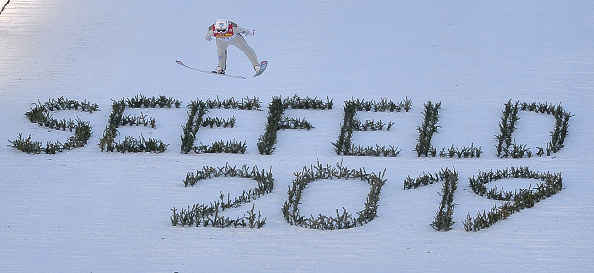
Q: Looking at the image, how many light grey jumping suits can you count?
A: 1